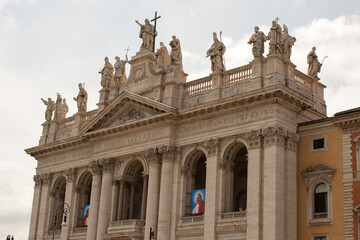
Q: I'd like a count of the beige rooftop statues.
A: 14